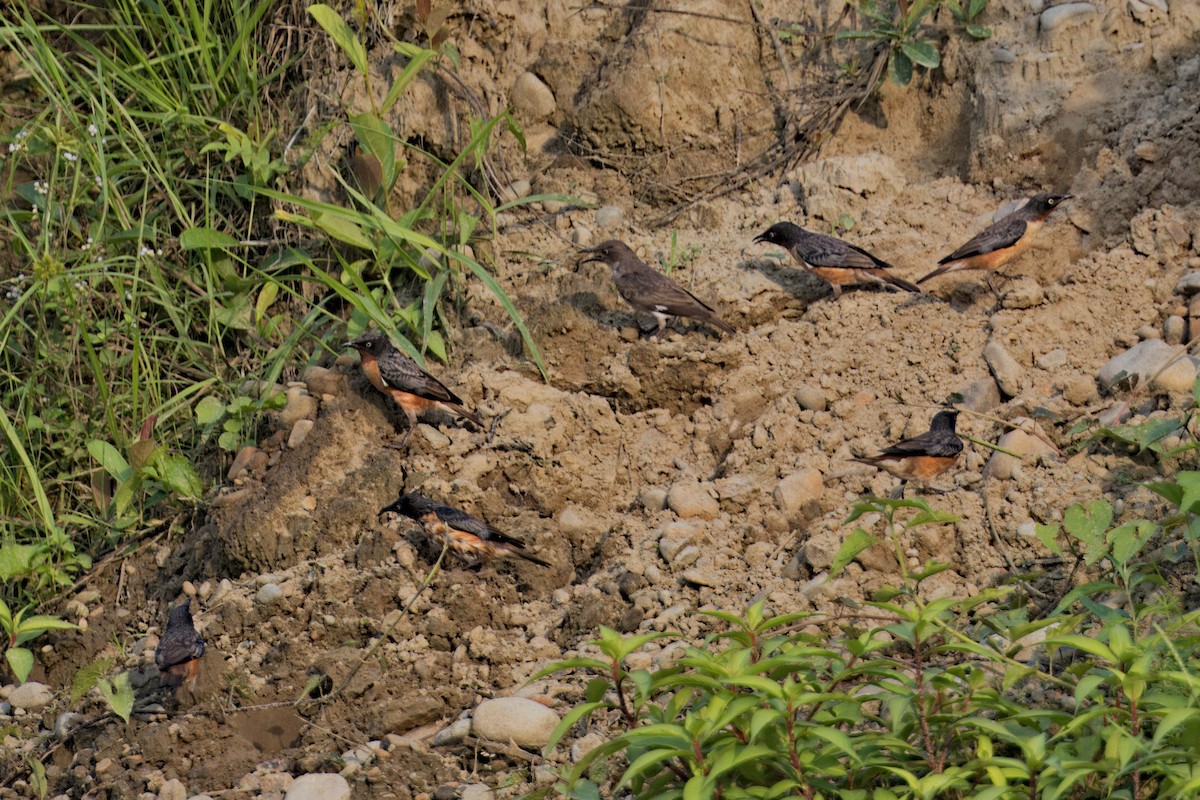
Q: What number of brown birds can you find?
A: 1